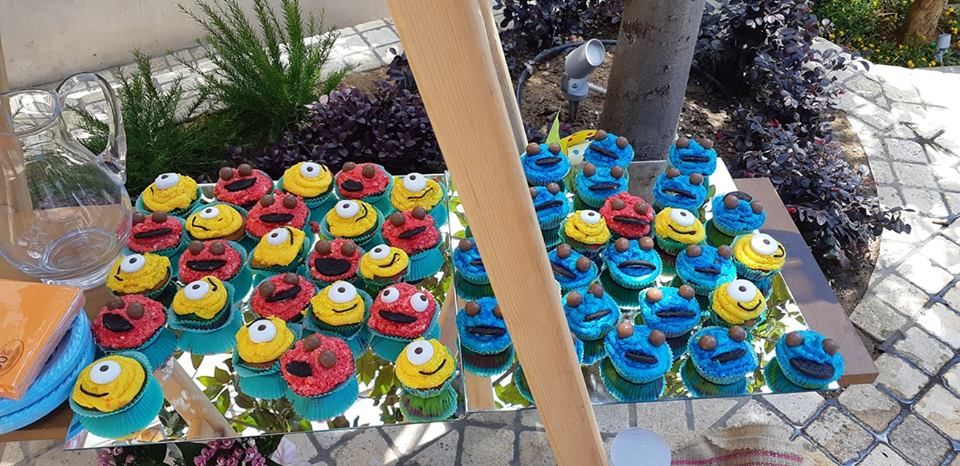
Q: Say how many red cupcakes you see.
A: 12